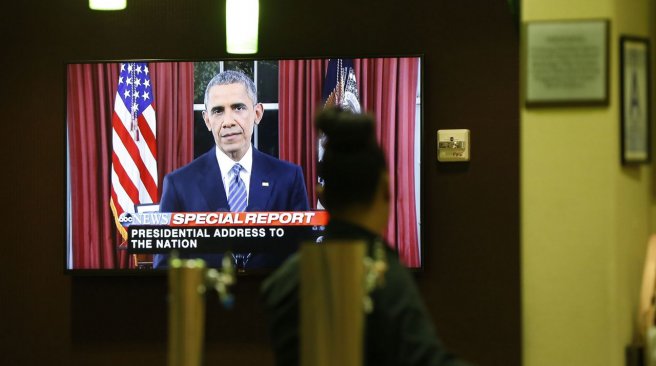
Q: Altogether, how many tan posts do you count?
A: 2